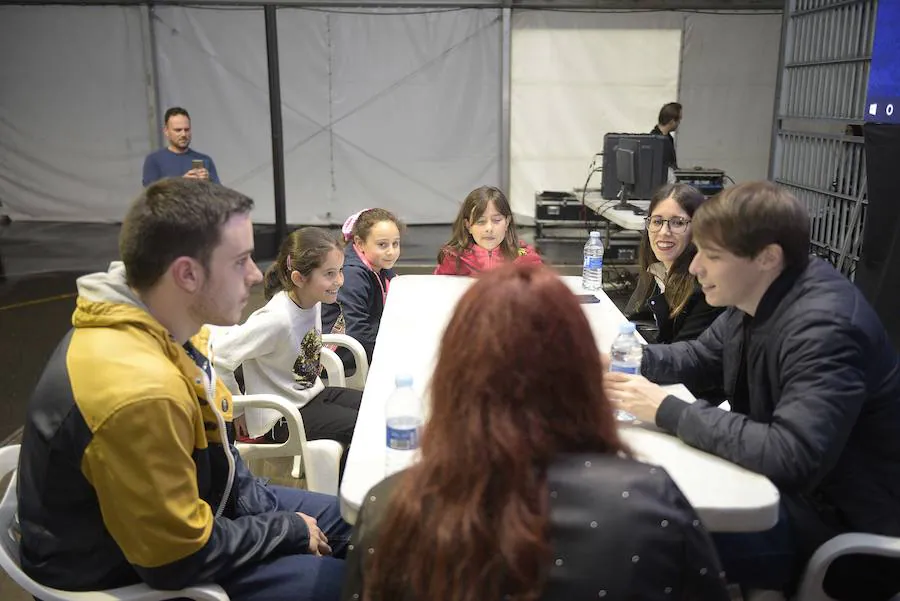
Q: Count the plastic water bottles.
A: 3